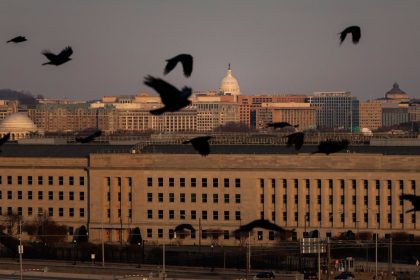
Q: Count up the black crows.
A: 14